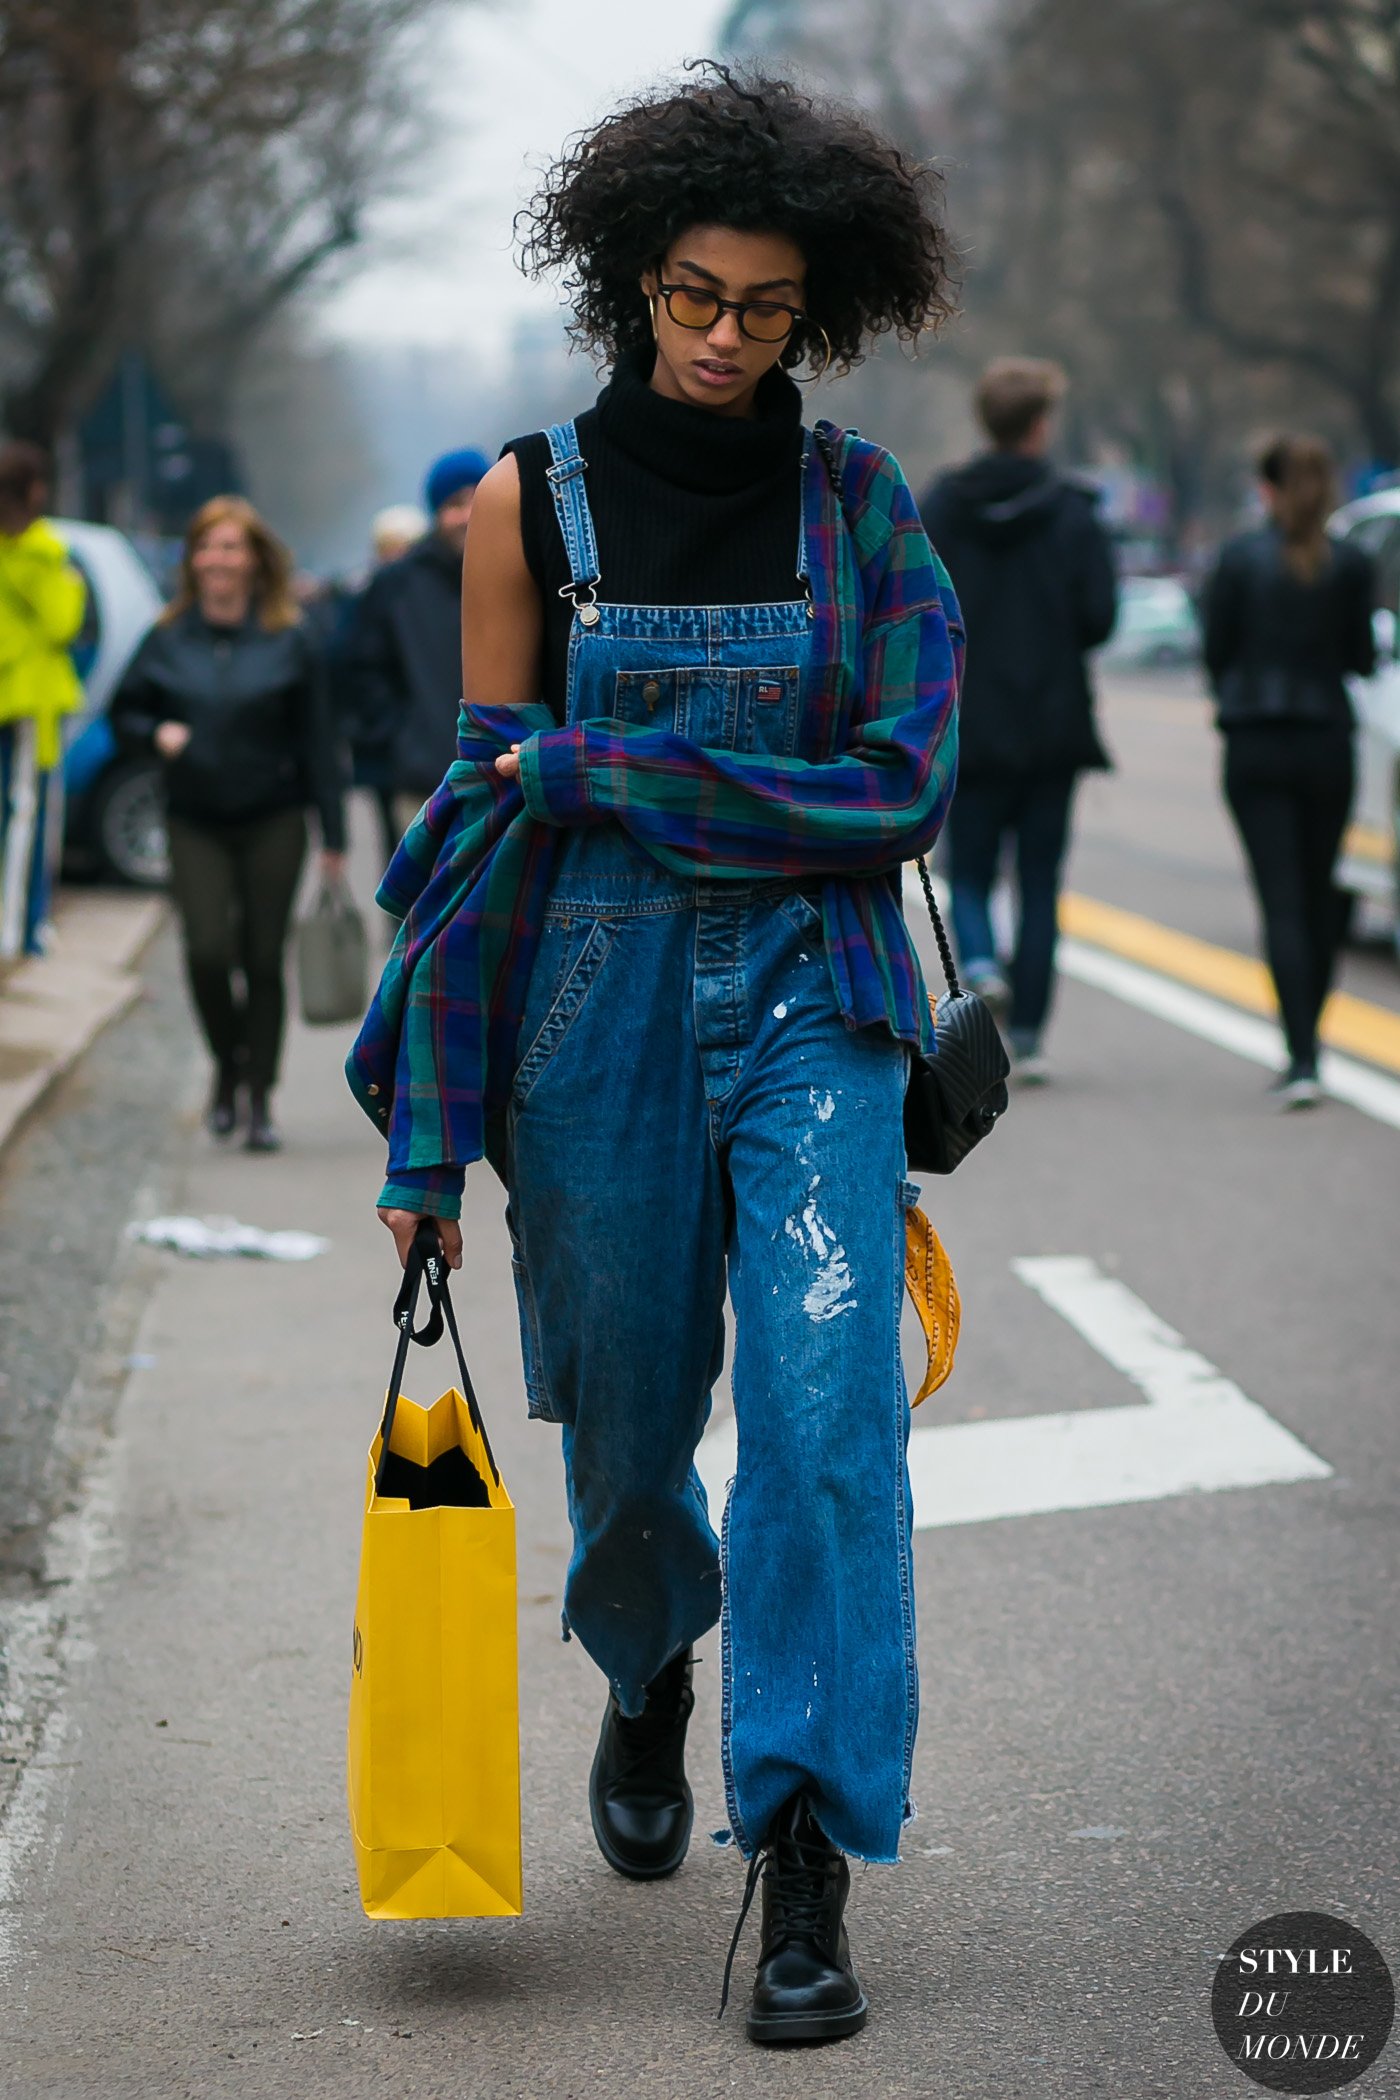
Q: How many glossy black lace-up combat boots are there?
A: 2